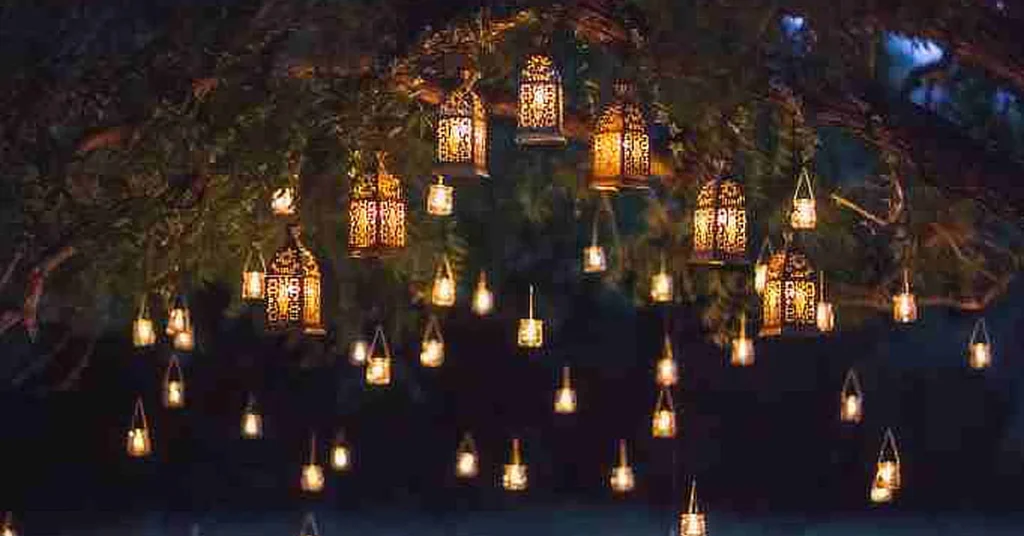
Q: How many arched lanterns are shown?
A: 7